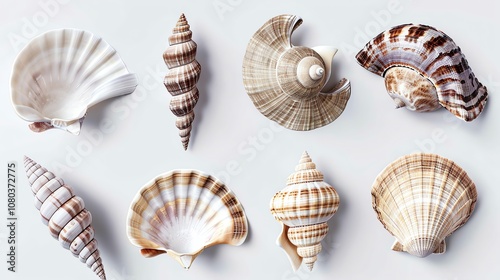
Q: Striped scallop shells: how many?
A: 2